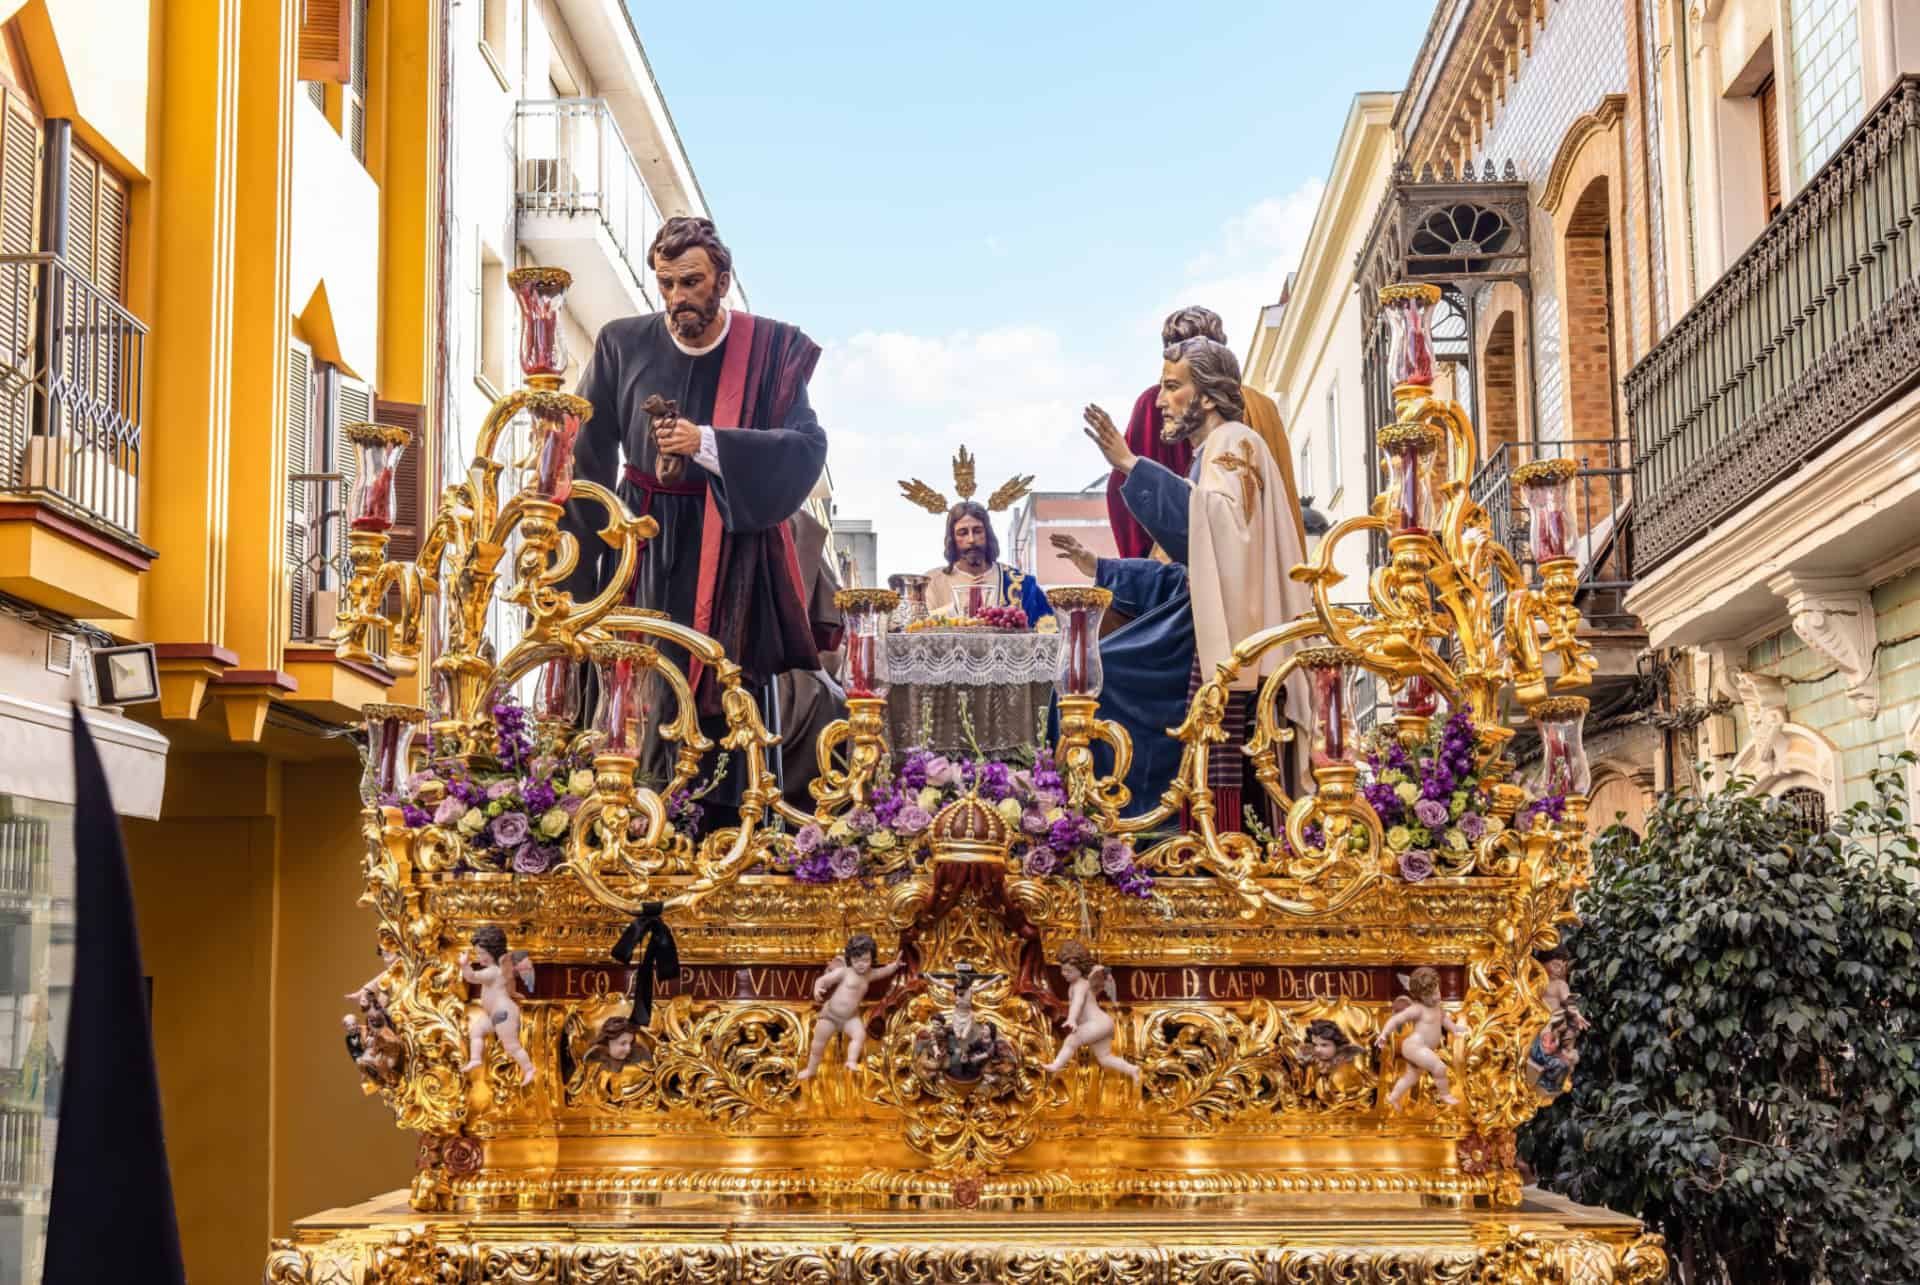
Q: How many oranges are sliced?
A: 1